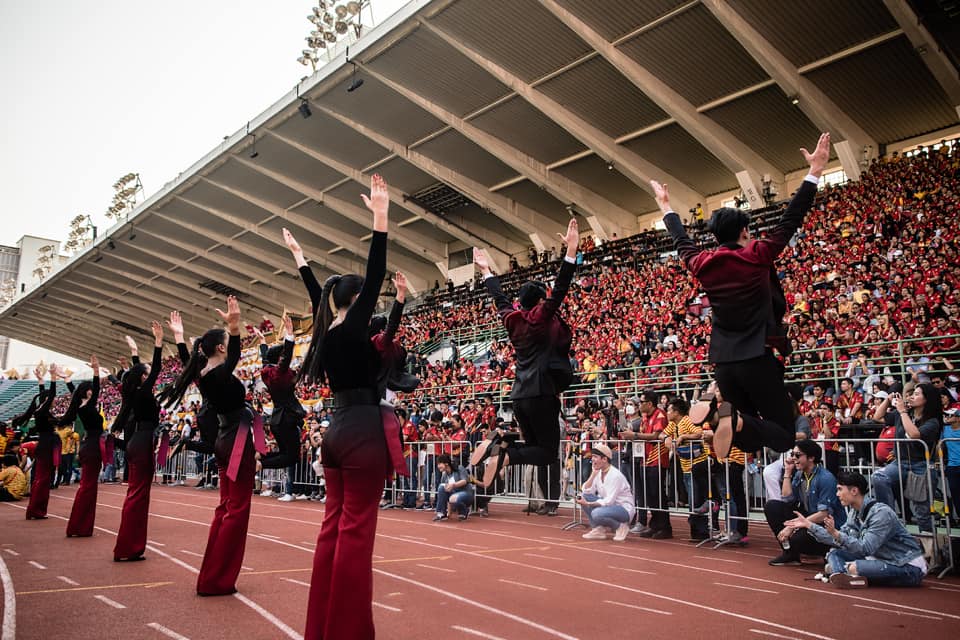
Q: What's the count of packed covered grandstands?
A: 1